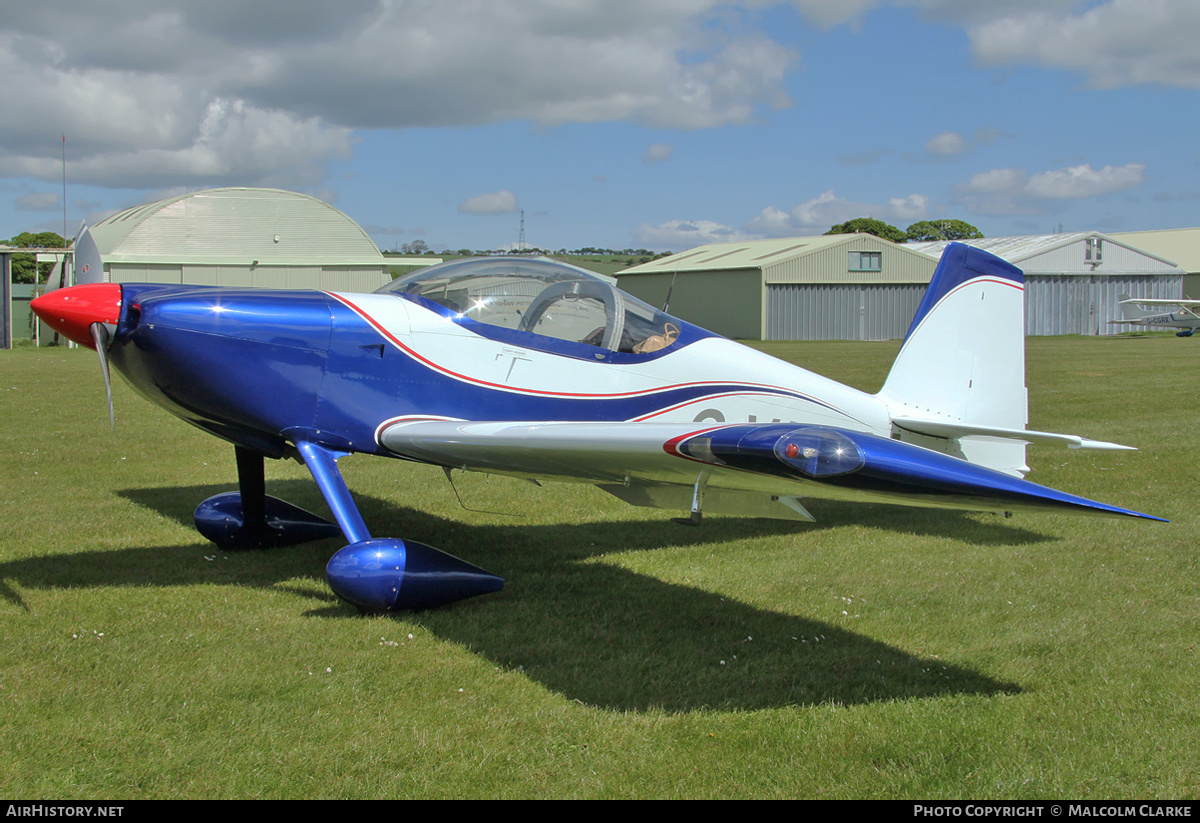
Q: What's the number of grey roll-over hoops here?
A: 1